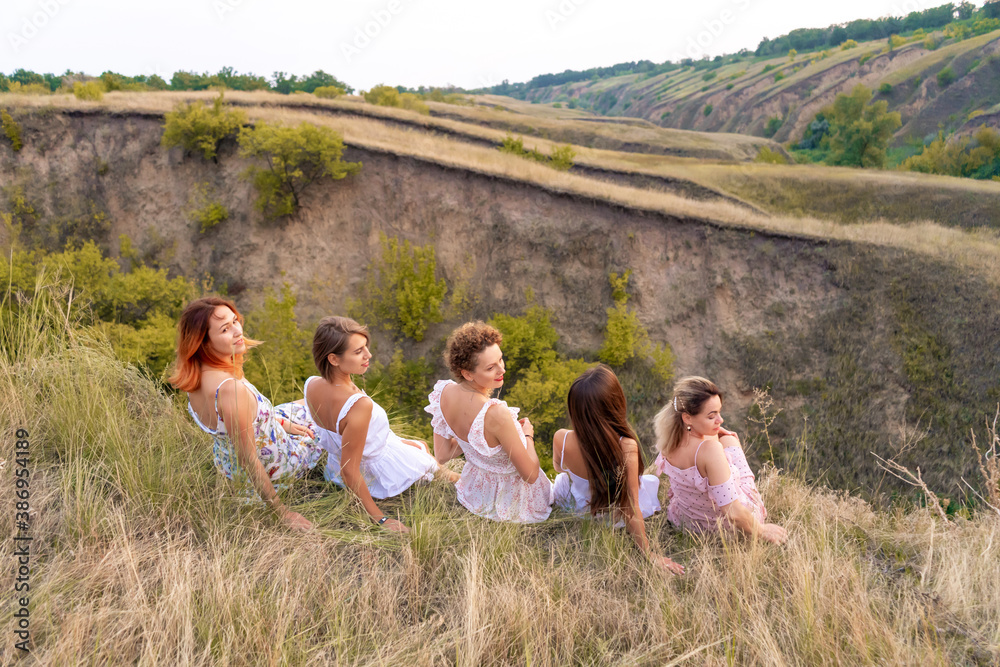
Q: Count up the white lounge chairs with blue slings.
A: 0